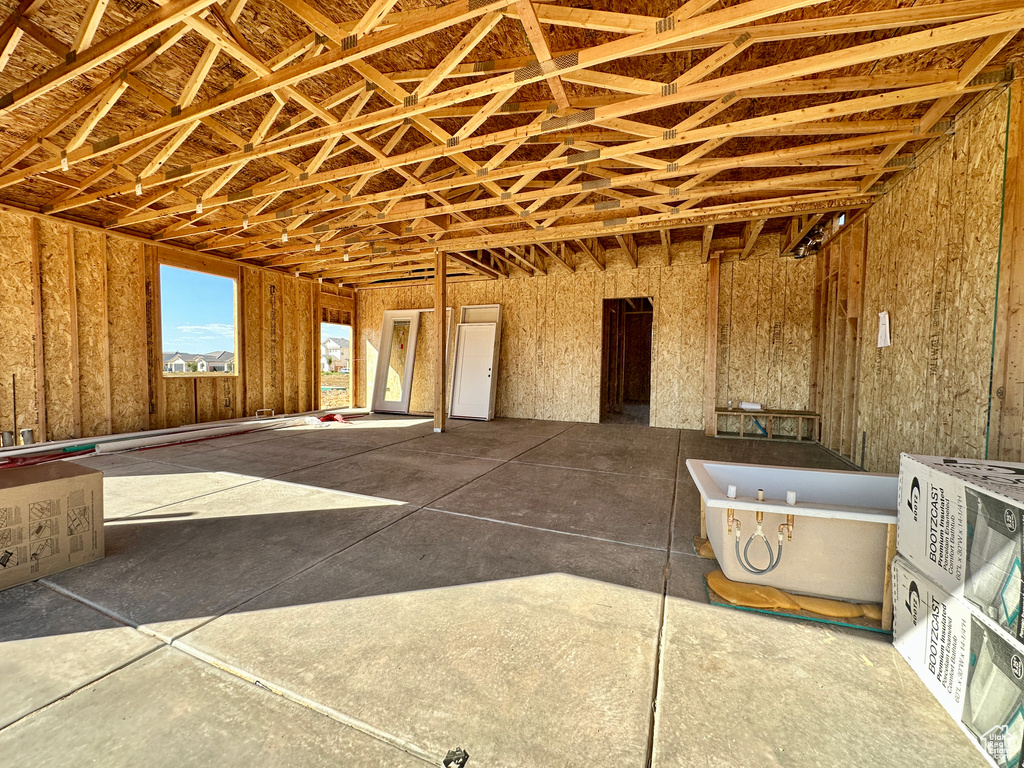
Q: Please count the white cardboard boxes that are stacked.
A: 2